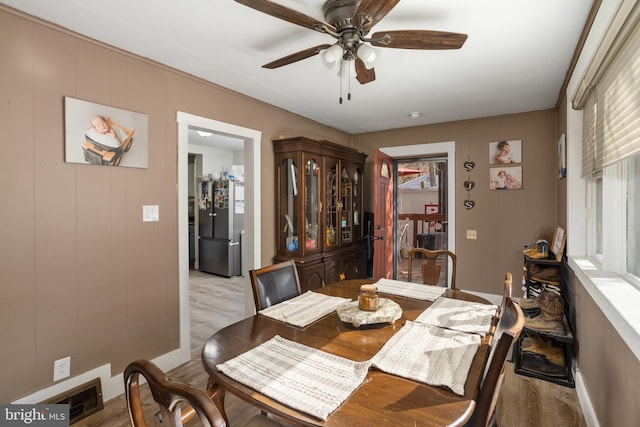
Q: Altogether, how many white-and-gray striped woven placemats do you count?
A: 5